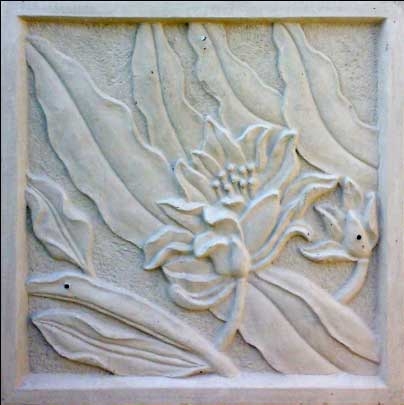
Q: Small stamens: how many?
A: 9